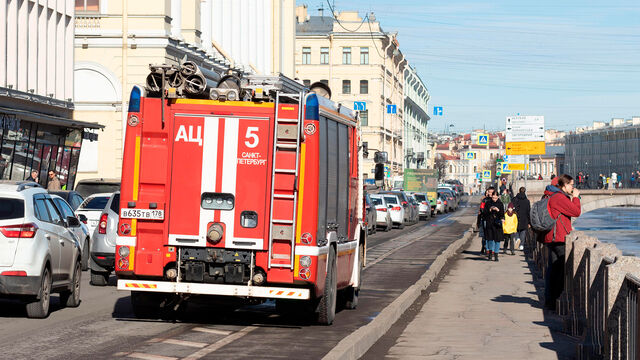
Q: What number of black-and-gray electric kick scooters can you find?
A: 0